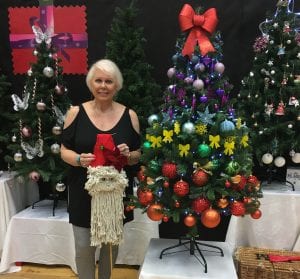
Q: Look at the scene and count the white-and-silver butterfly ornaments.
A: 4